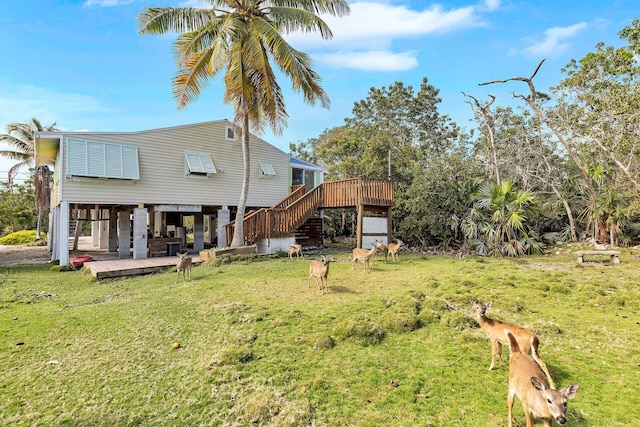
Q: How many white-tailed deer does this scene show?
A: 8